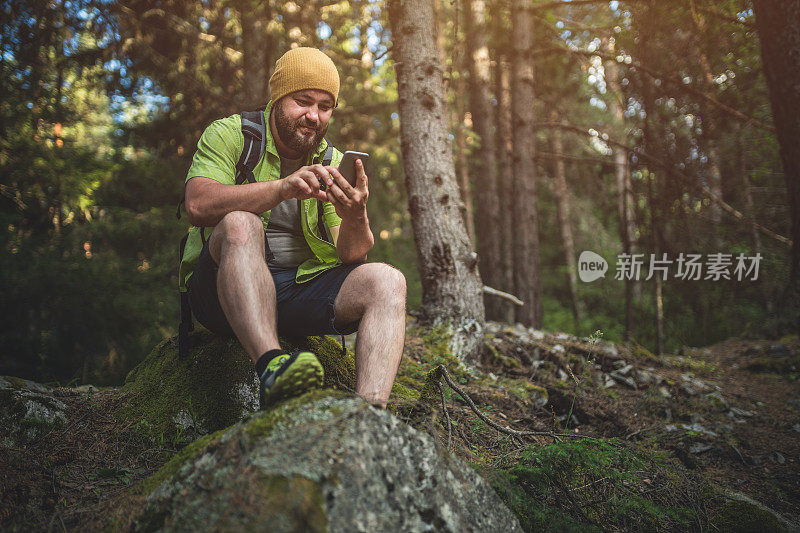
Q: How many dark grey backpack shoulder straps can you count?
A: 2